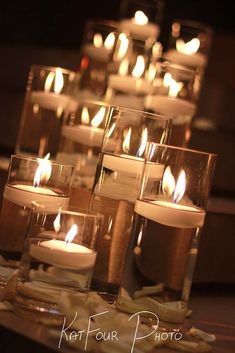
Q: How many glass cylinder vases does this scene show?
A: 11